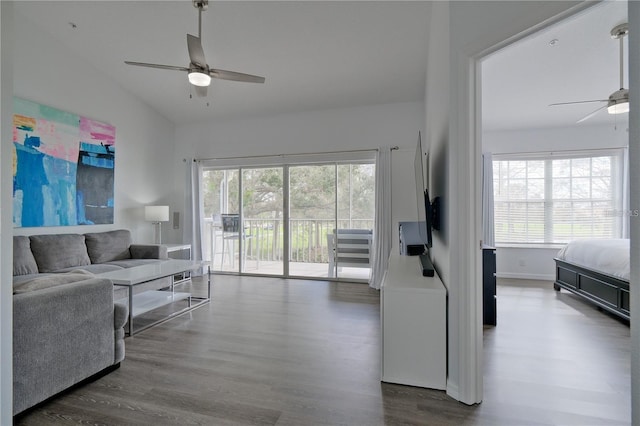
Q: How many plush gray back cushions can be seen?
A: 3